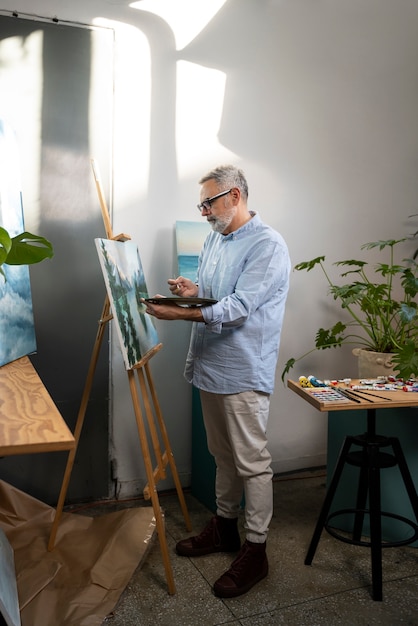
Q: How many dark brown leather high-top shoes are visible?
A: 2